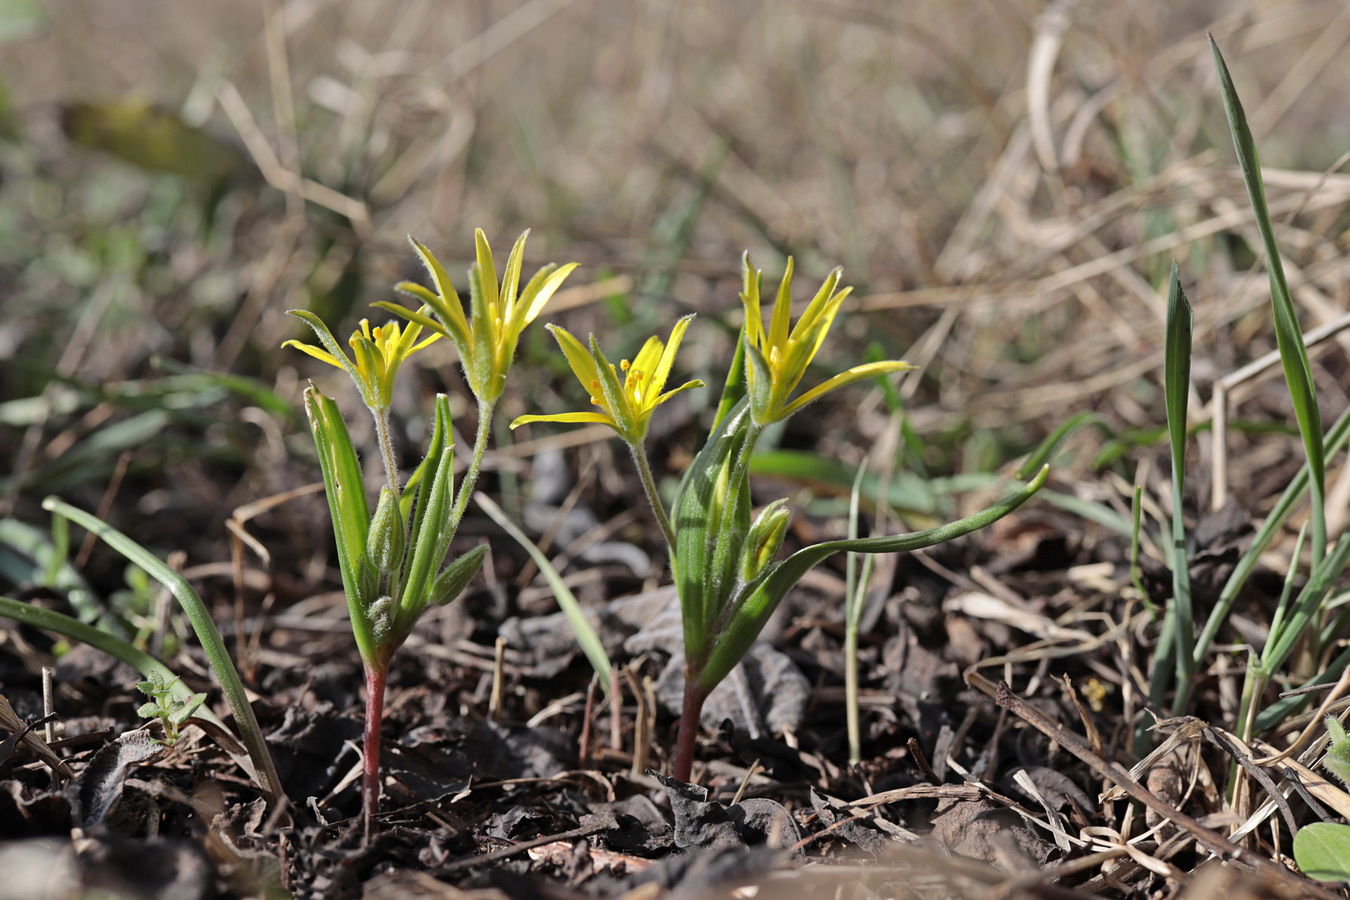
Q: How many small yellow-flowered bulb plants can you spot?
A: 2